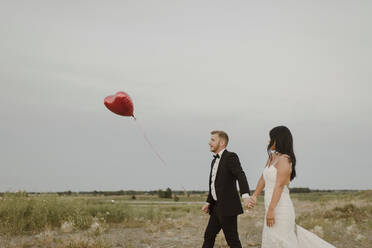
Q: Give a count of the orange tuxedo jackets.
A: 0